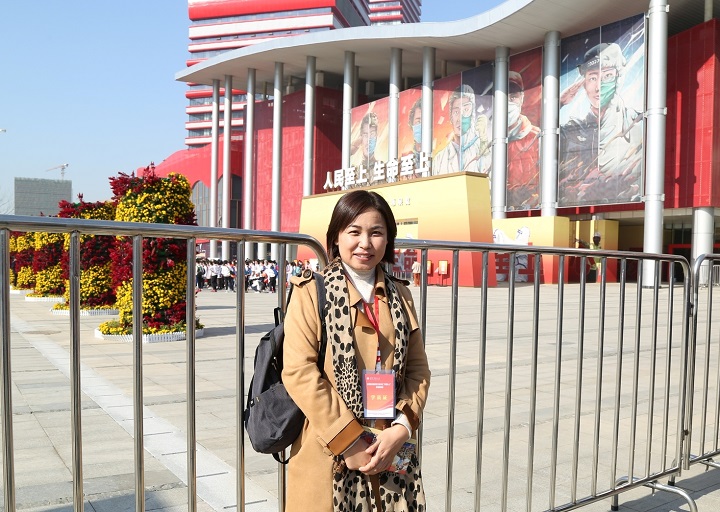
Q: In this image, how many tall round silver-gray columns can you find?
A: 11